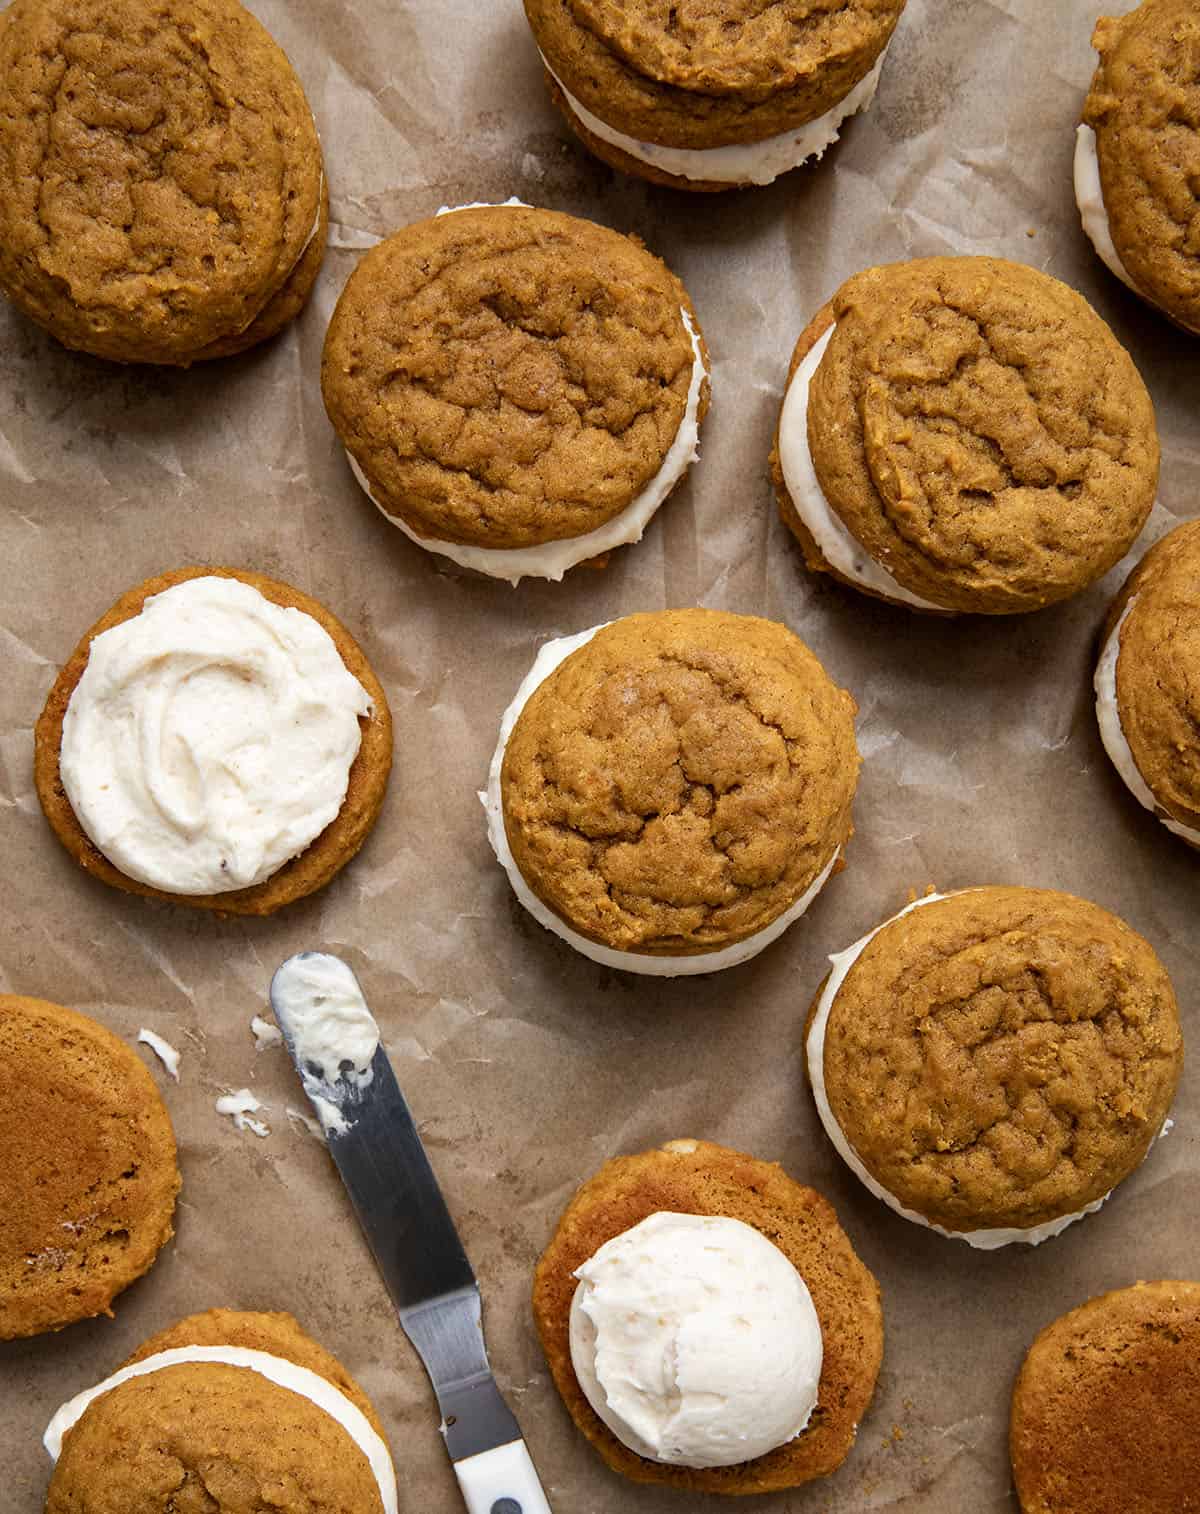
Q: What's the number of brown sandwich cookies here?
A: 9